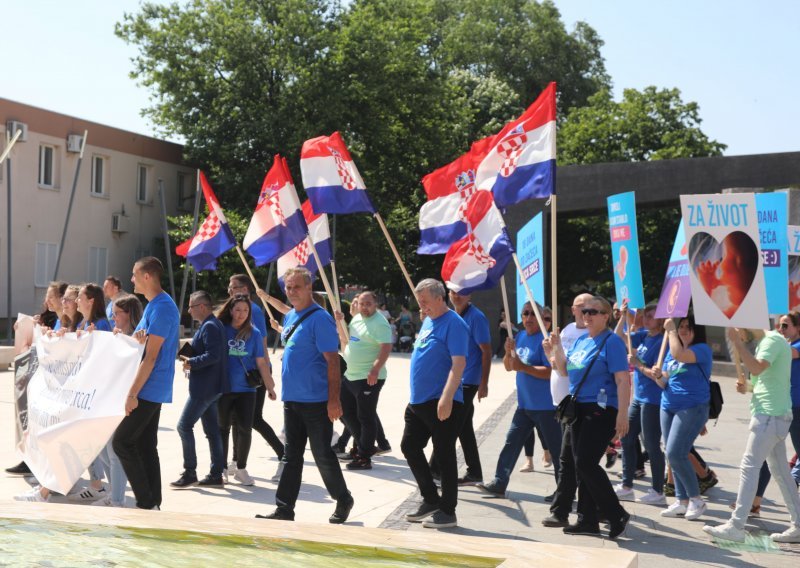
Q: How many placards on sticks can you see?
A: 6